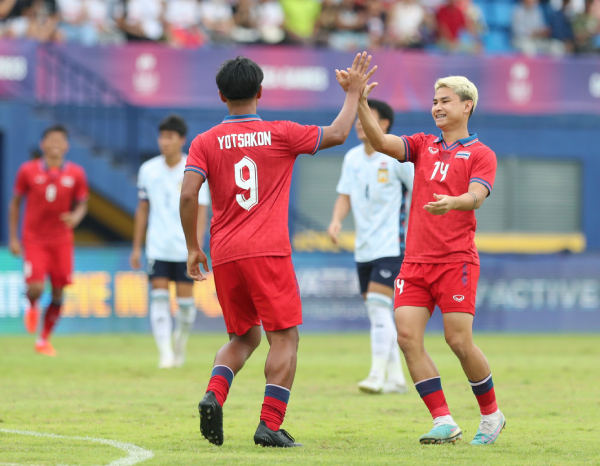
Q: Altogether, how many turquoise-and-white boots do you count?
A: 2